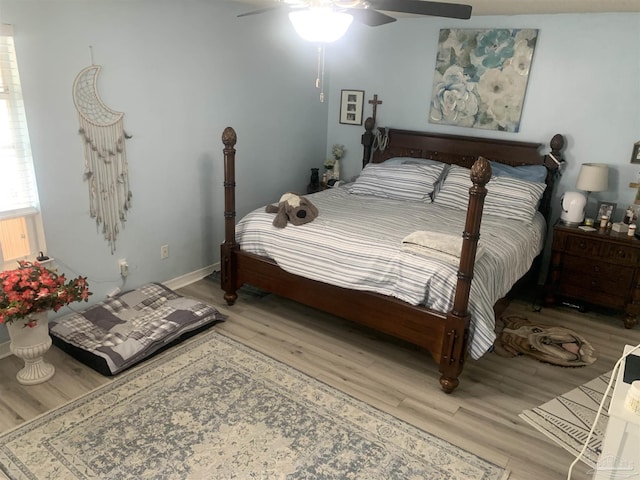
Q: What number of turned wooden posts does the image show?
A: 4